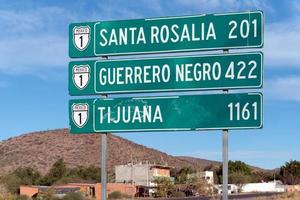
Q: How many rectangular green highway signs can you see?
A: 3